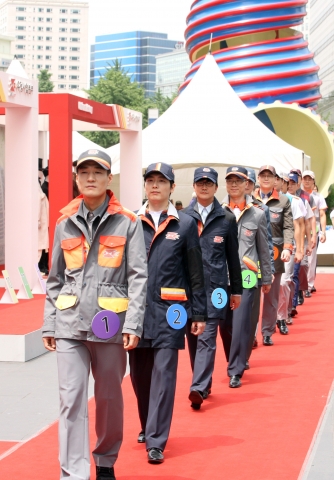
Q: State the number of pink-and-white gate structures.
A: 2